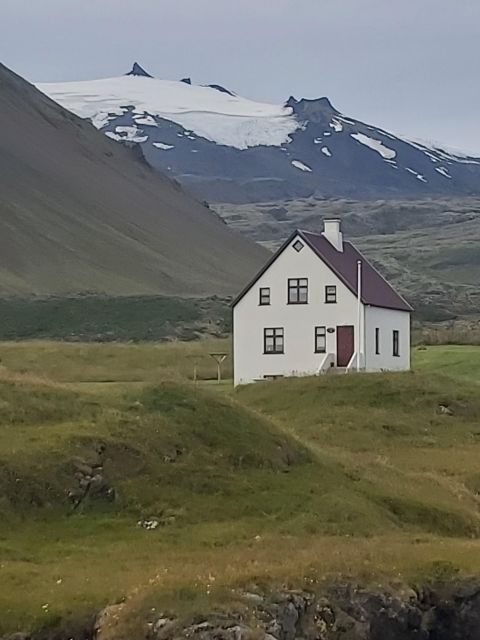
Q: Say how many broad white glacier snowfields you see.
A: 1